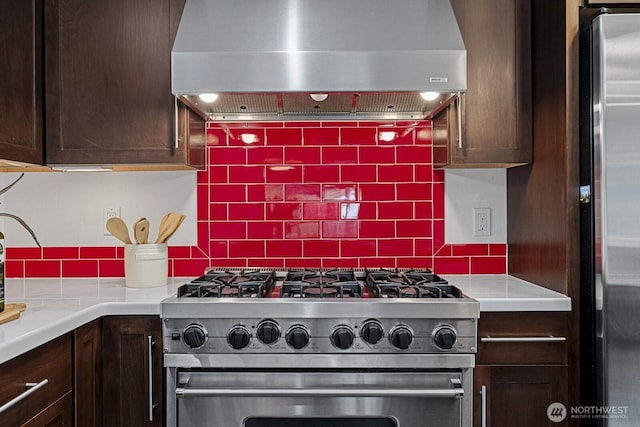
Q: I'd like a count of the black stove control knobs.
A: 8